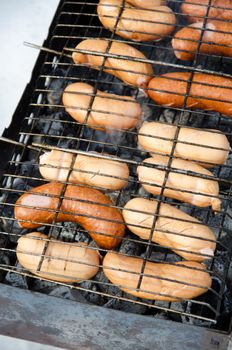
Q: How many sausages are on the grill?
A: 14